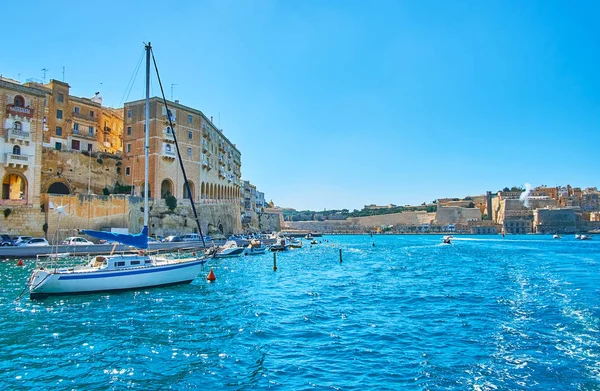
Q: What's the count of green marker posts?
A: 2